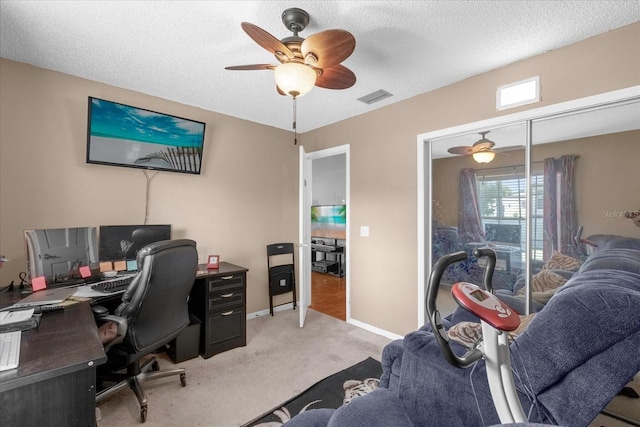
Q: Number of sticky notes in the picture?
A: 5